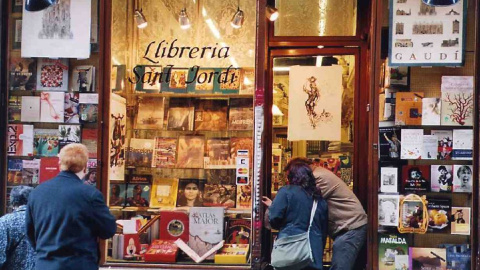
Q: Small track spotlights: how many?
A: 4